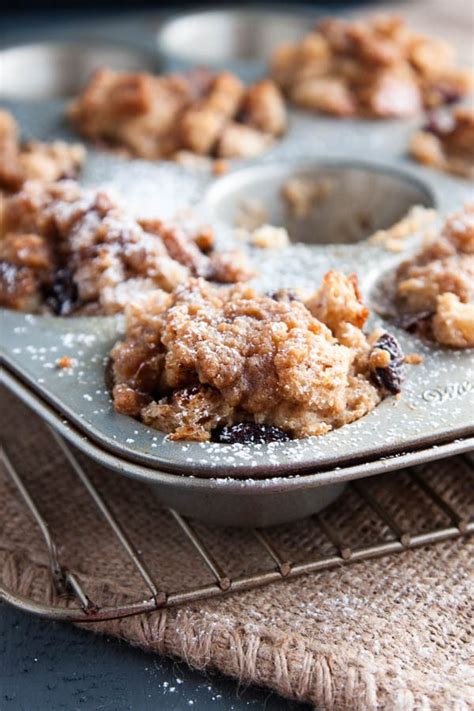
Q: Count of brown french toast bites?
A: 7